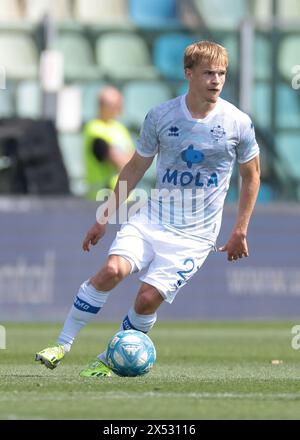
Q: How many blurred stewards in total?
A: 1